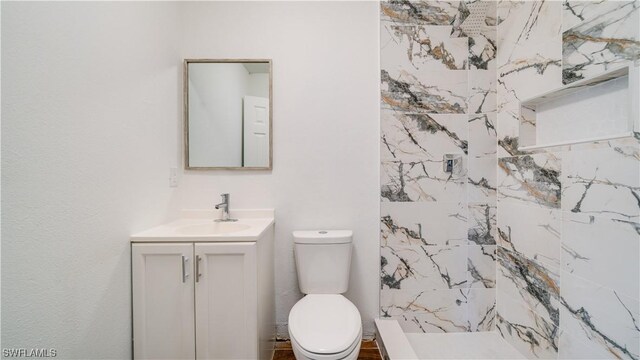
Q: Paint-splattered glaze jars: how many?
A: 0